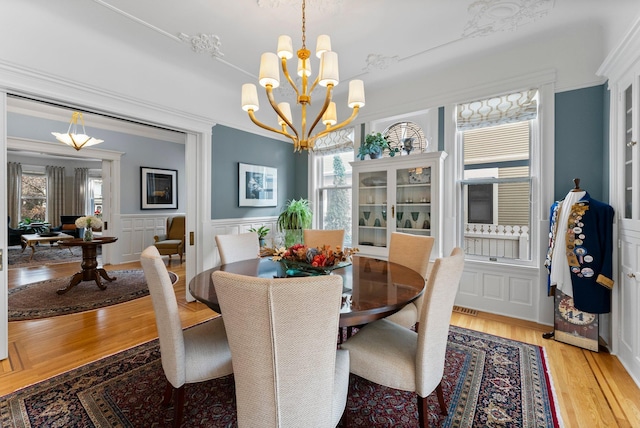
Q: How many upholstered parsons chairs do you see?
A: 6